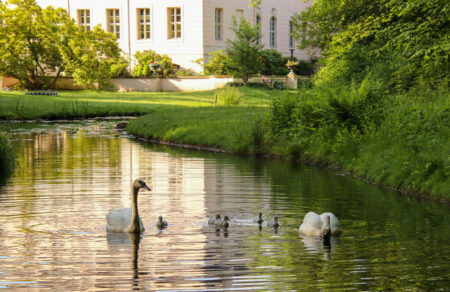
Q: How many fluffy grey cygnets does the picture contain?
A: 5